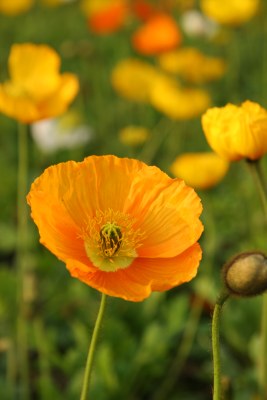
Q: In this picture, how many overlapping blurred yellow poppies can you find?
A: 3